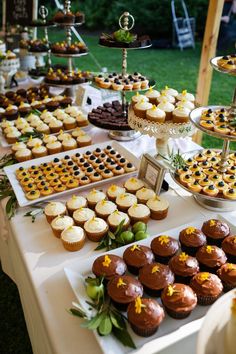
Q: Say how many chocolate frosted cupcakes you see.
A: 14